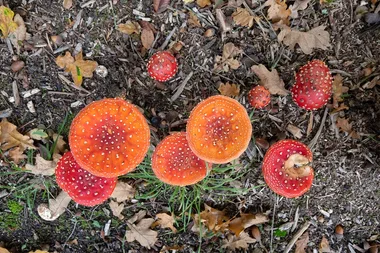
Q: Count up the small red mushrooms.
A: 2